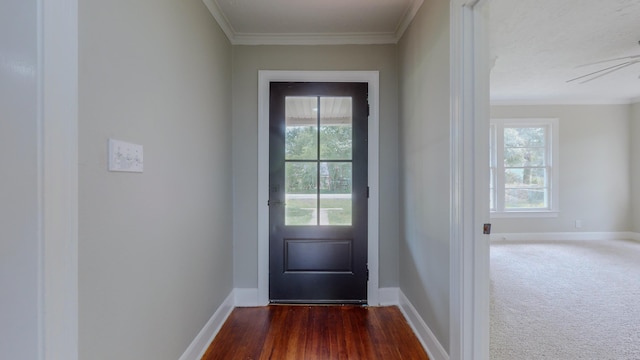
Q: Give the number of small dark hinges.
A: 3